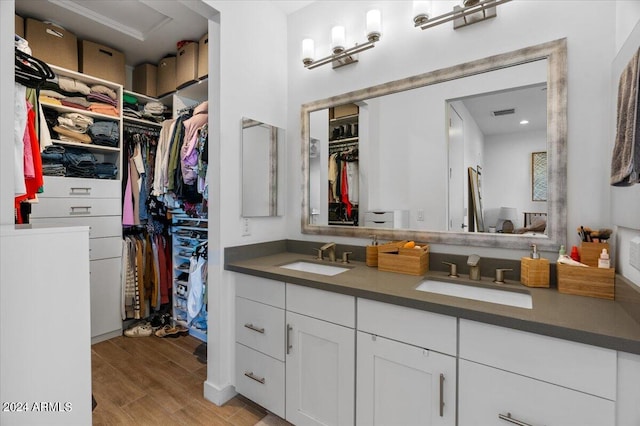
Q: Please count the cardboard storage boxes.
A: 7